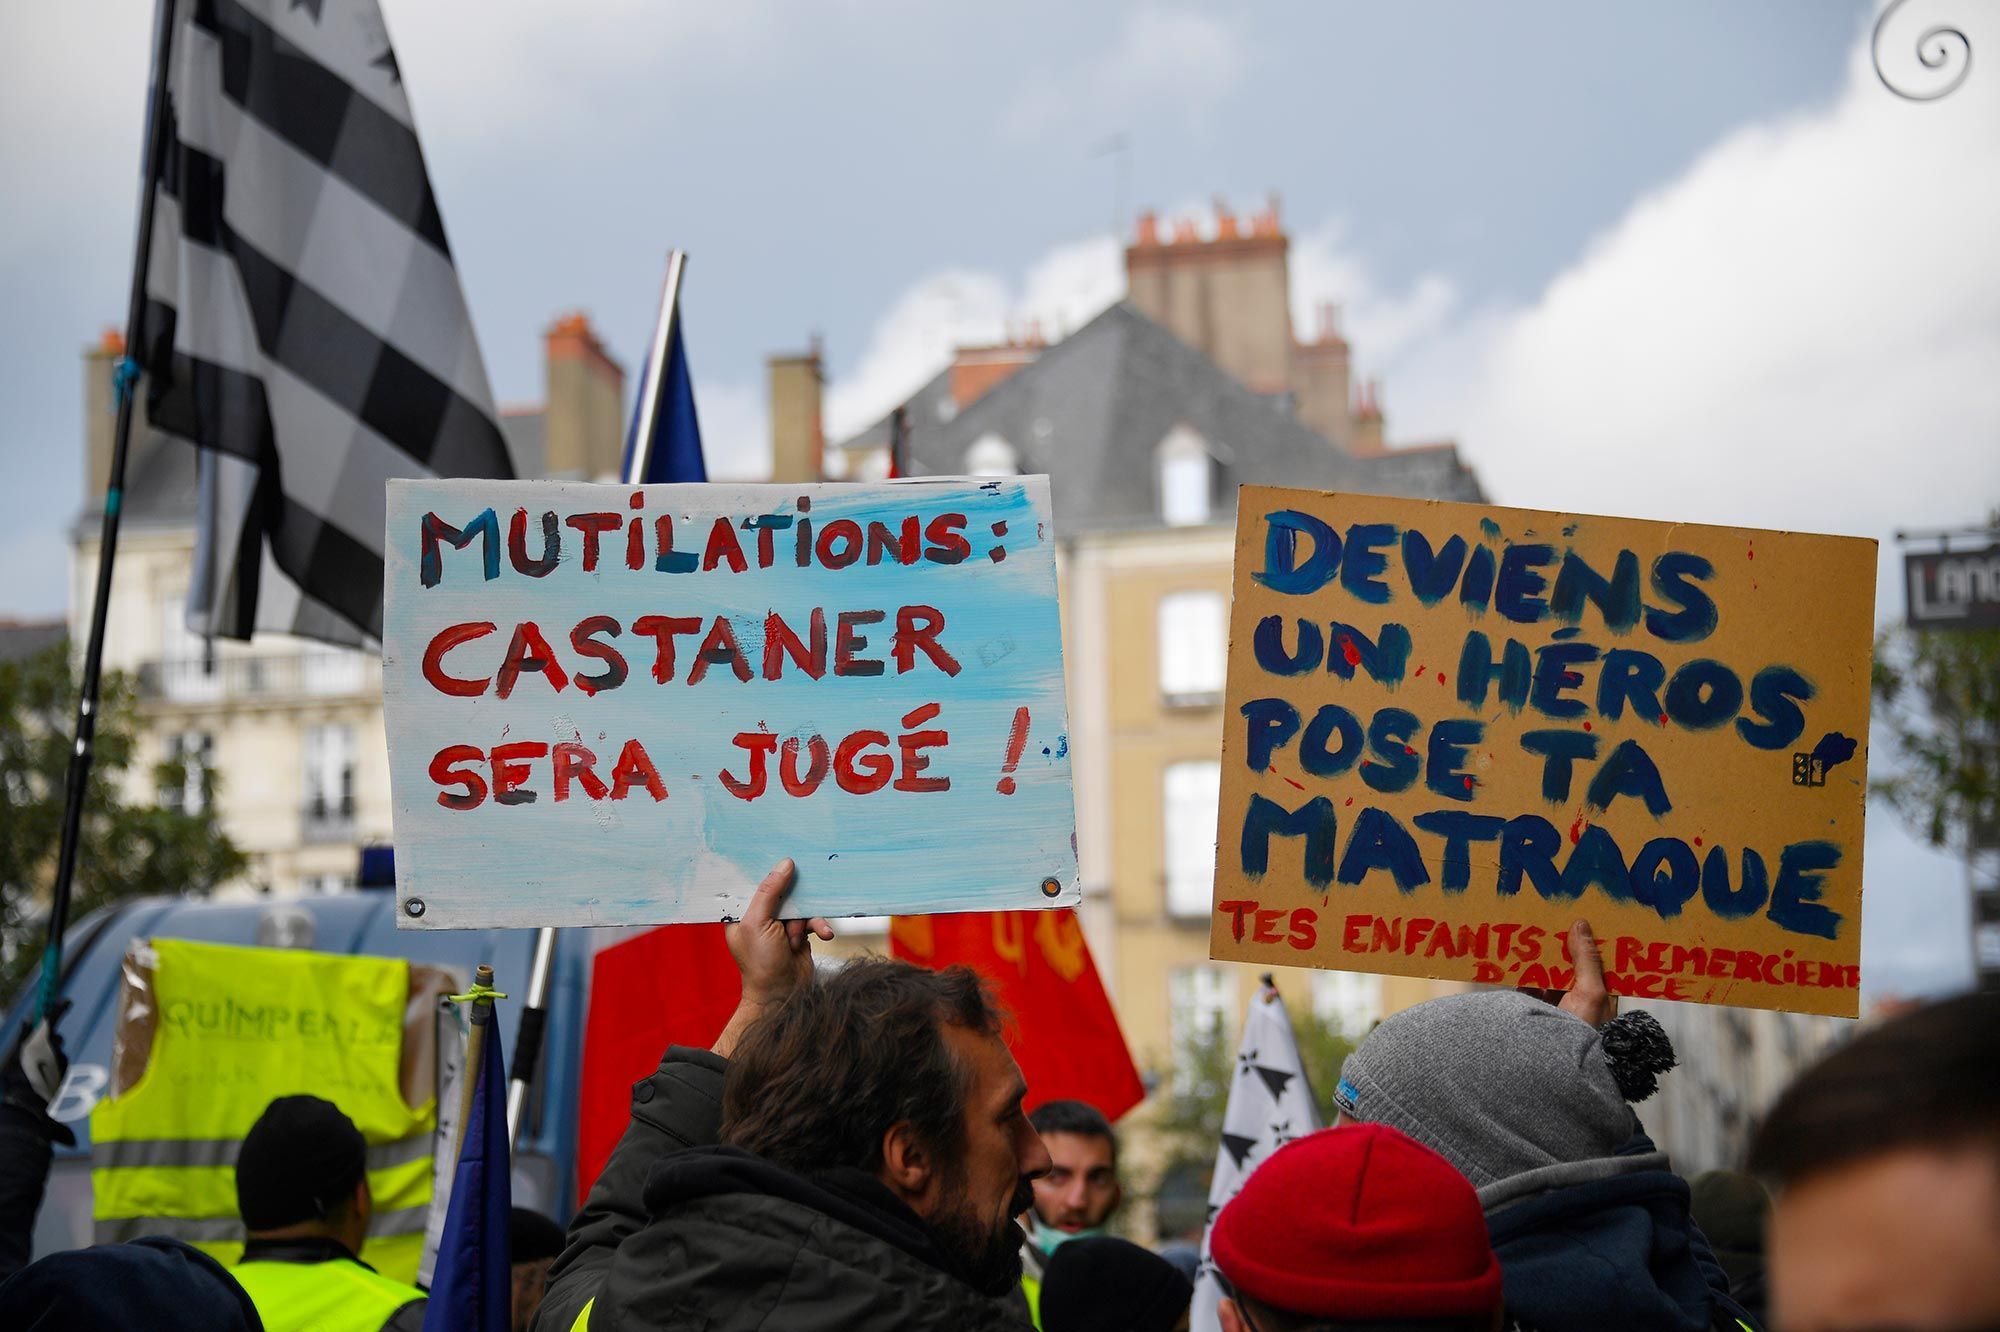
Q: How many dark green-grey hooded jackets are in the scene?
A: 1